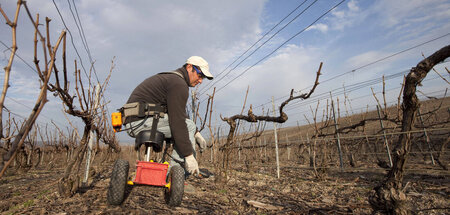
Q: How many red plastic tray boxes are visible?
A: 1